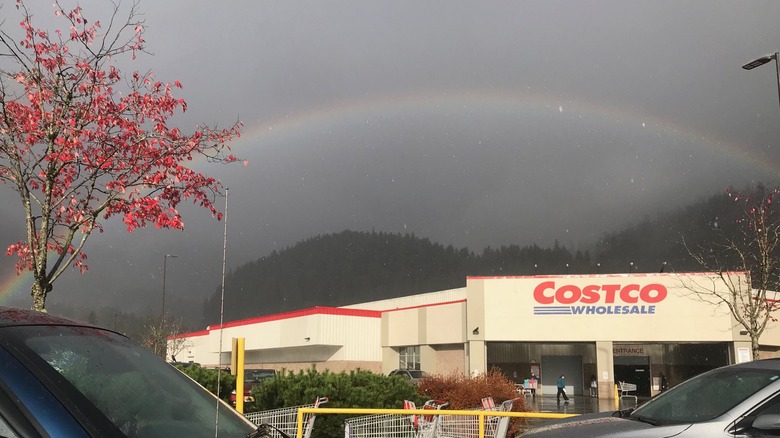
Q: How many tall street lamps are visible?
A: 2